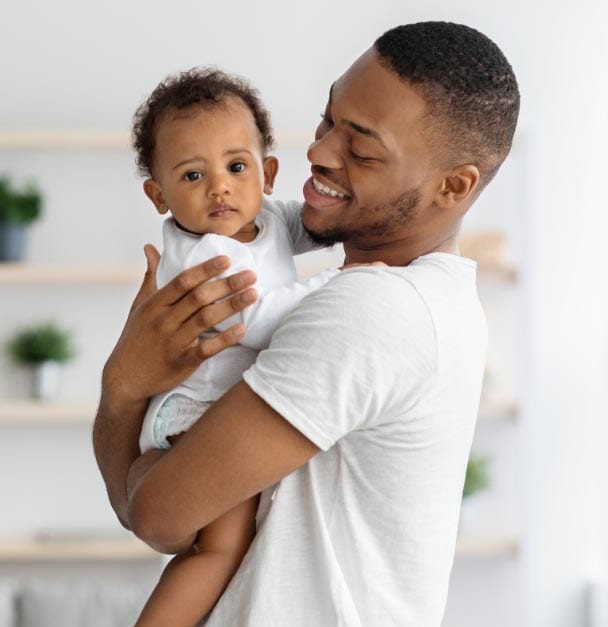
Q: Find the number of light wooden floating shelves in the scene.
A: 4